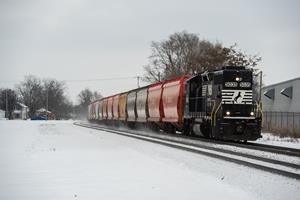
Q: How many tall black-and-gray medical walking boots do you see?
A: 0